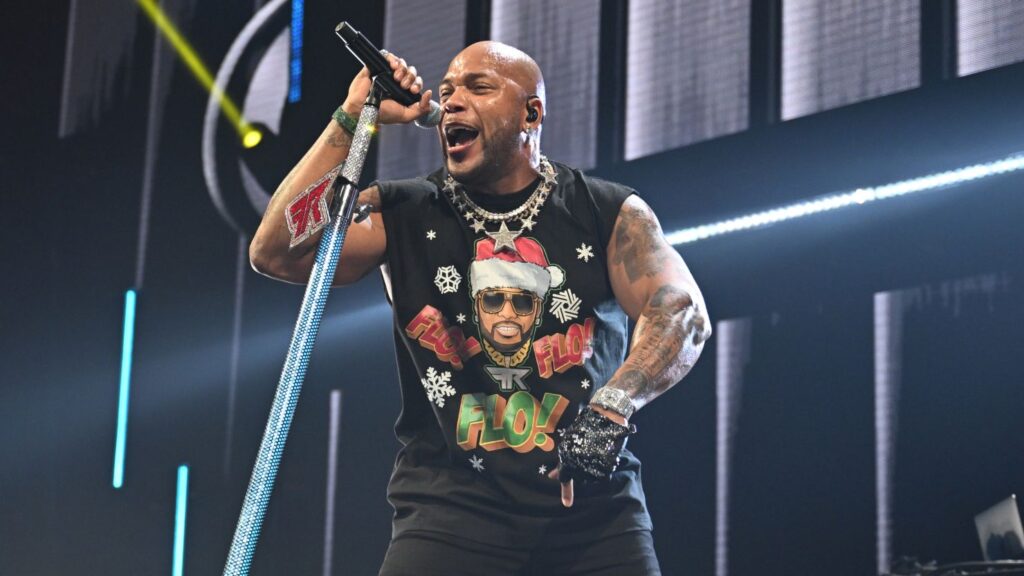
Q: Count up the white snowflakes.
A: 9